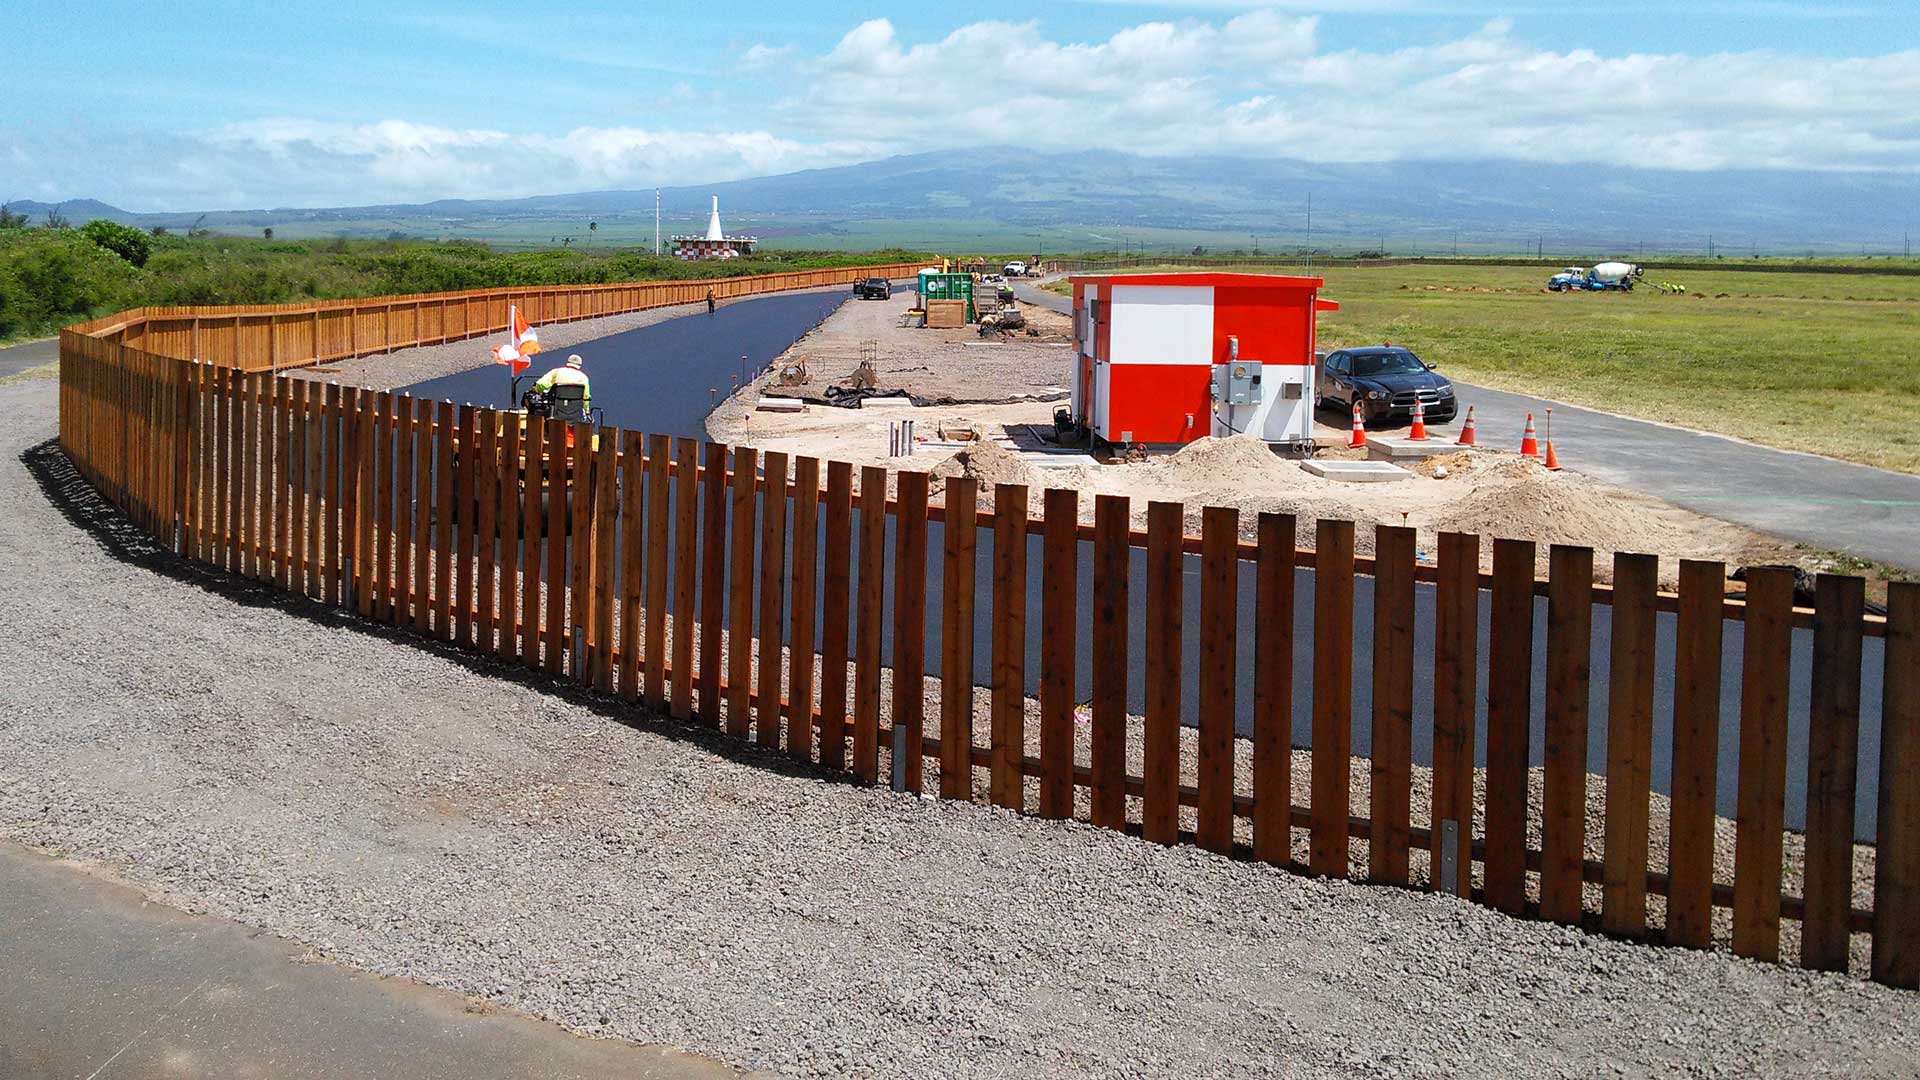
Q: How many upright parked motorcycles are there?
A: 0